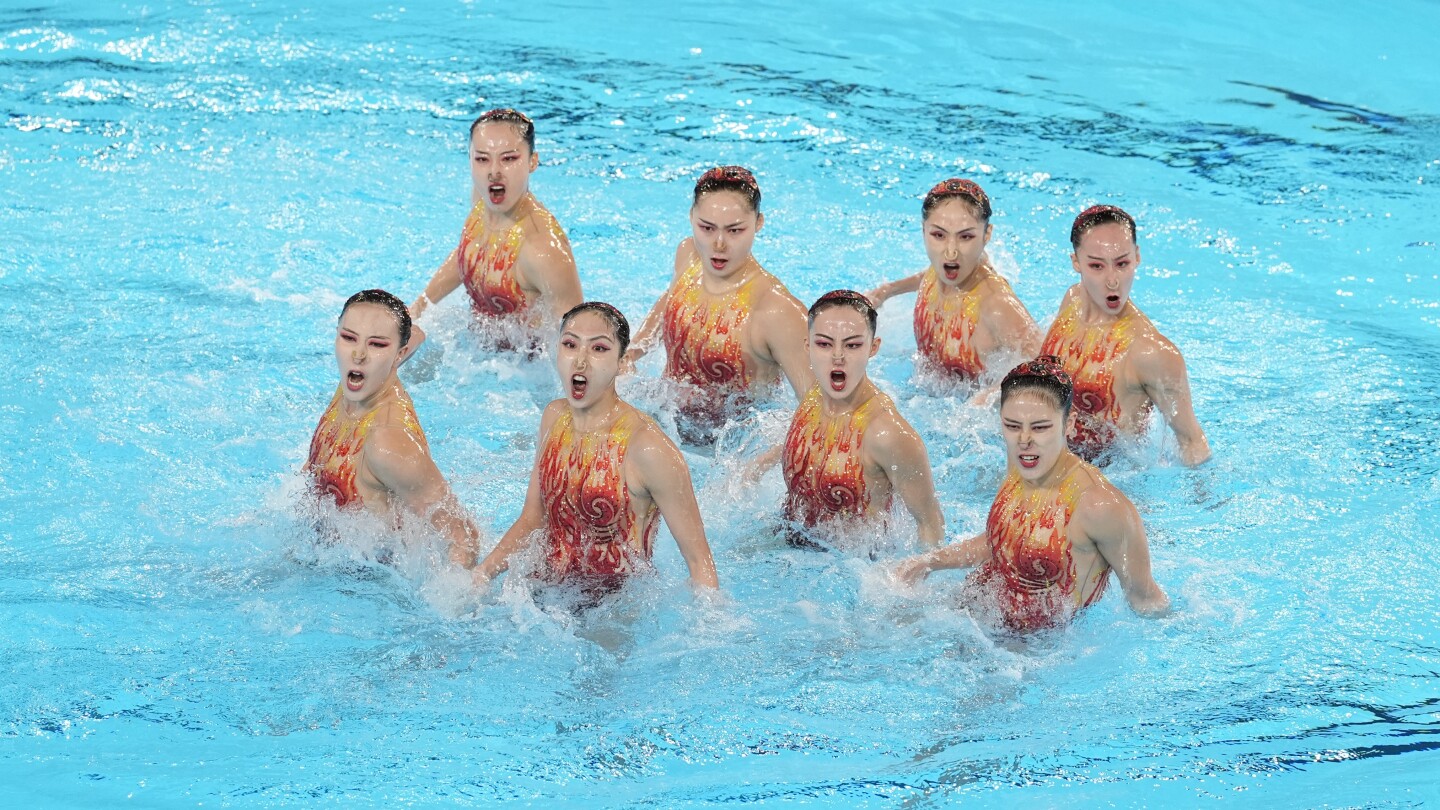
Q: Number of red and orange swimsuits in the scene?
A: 8